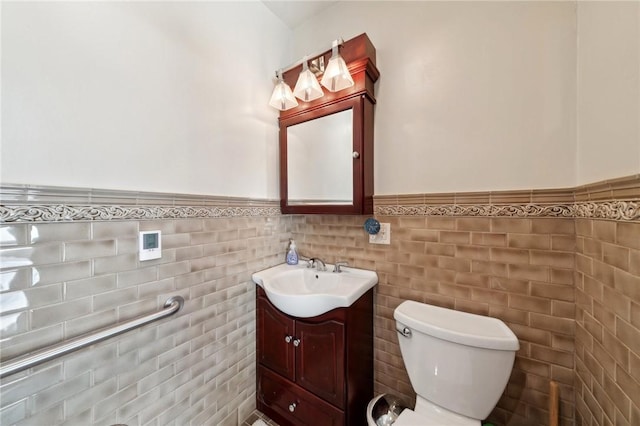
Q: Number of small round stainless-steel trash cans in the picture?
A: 1